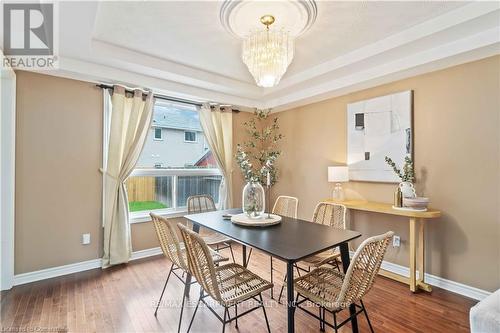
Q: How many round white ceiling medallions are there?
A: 1